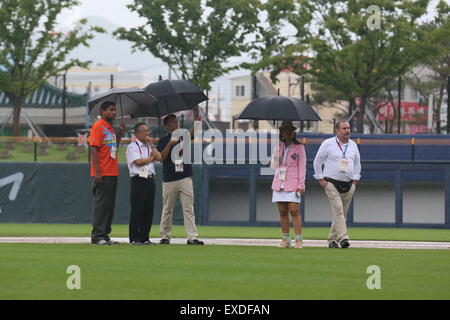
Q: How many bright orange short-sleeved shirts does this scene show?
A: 1